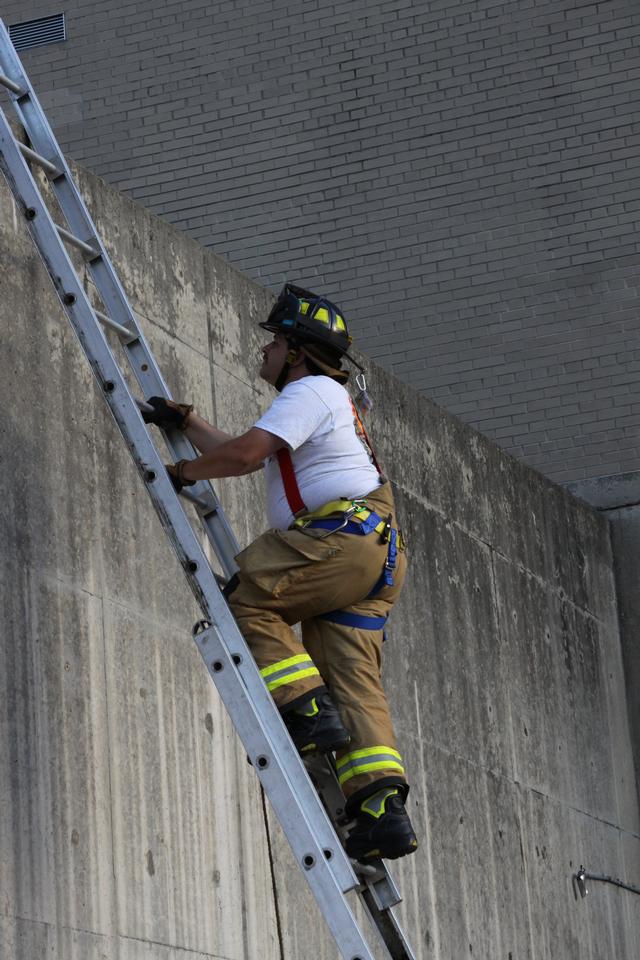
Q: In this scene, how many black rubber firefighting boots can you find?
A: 2